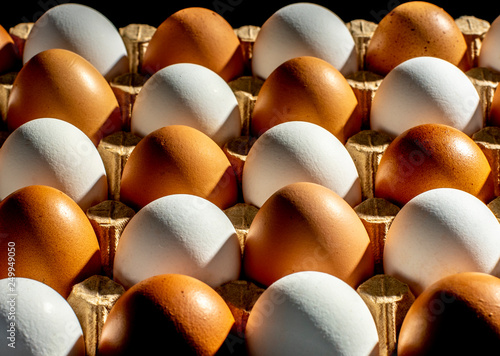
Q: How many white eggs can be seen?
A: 11